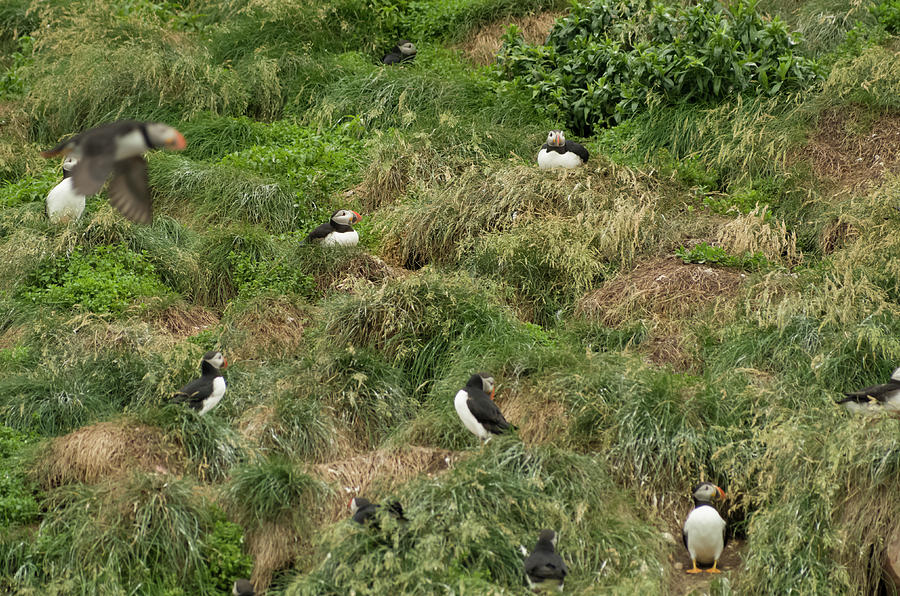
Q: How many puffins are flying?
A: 1